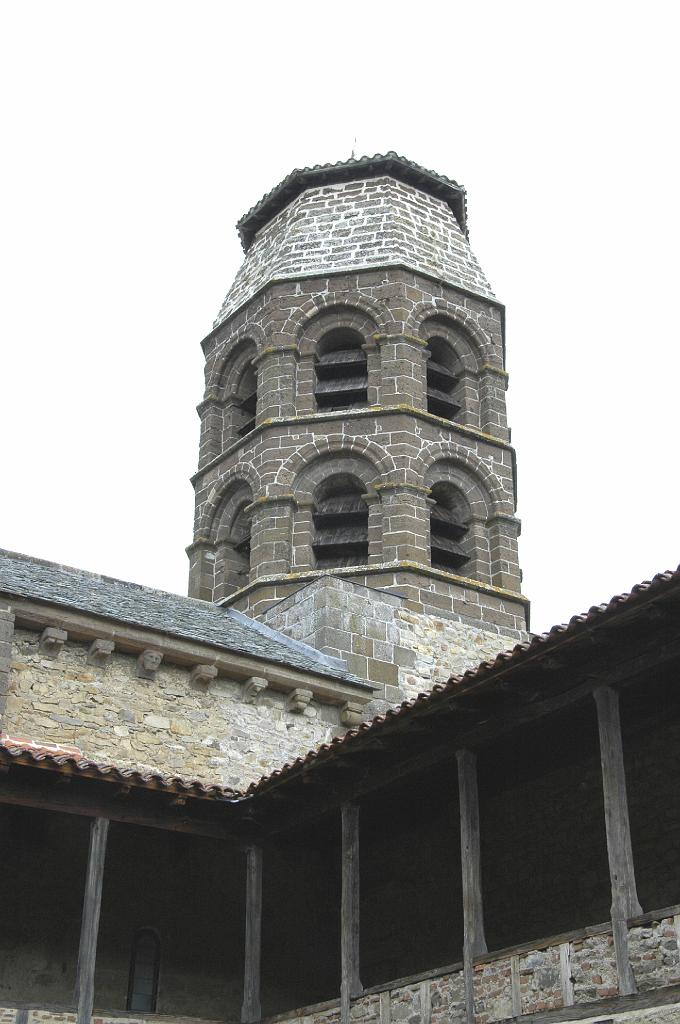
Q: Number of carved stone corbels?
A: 7